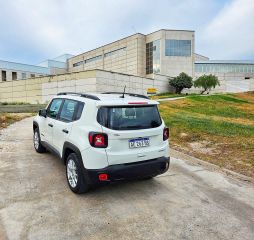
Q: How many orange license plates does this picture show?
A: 0